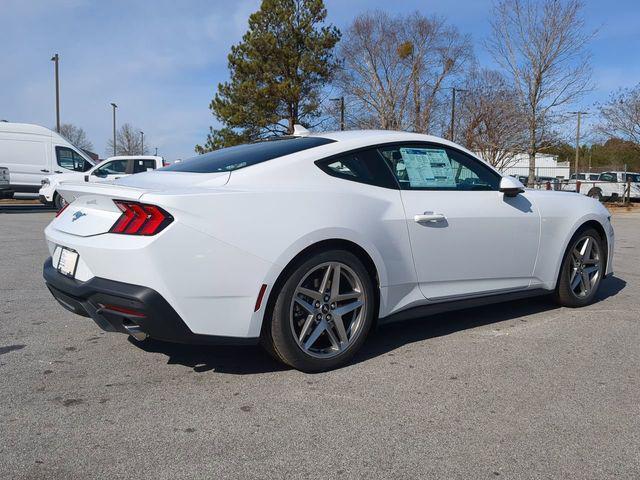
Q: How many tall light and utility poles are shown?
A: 6